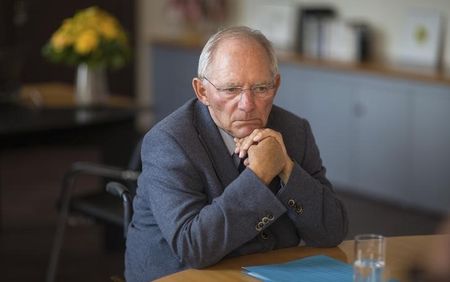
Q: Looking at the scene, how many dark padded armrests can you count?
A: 2